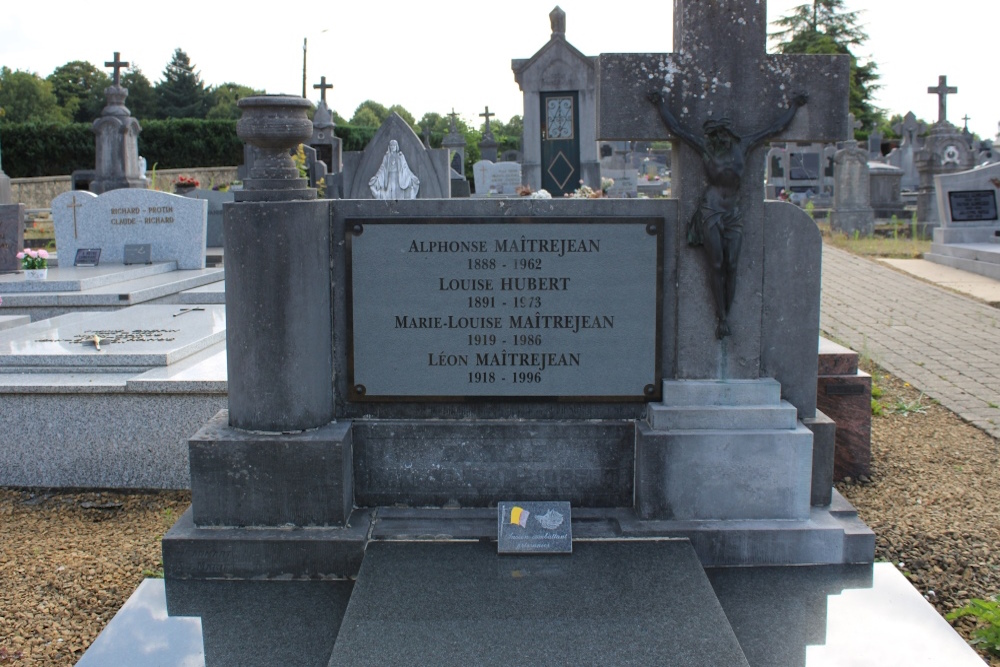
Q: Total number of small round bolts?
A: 4